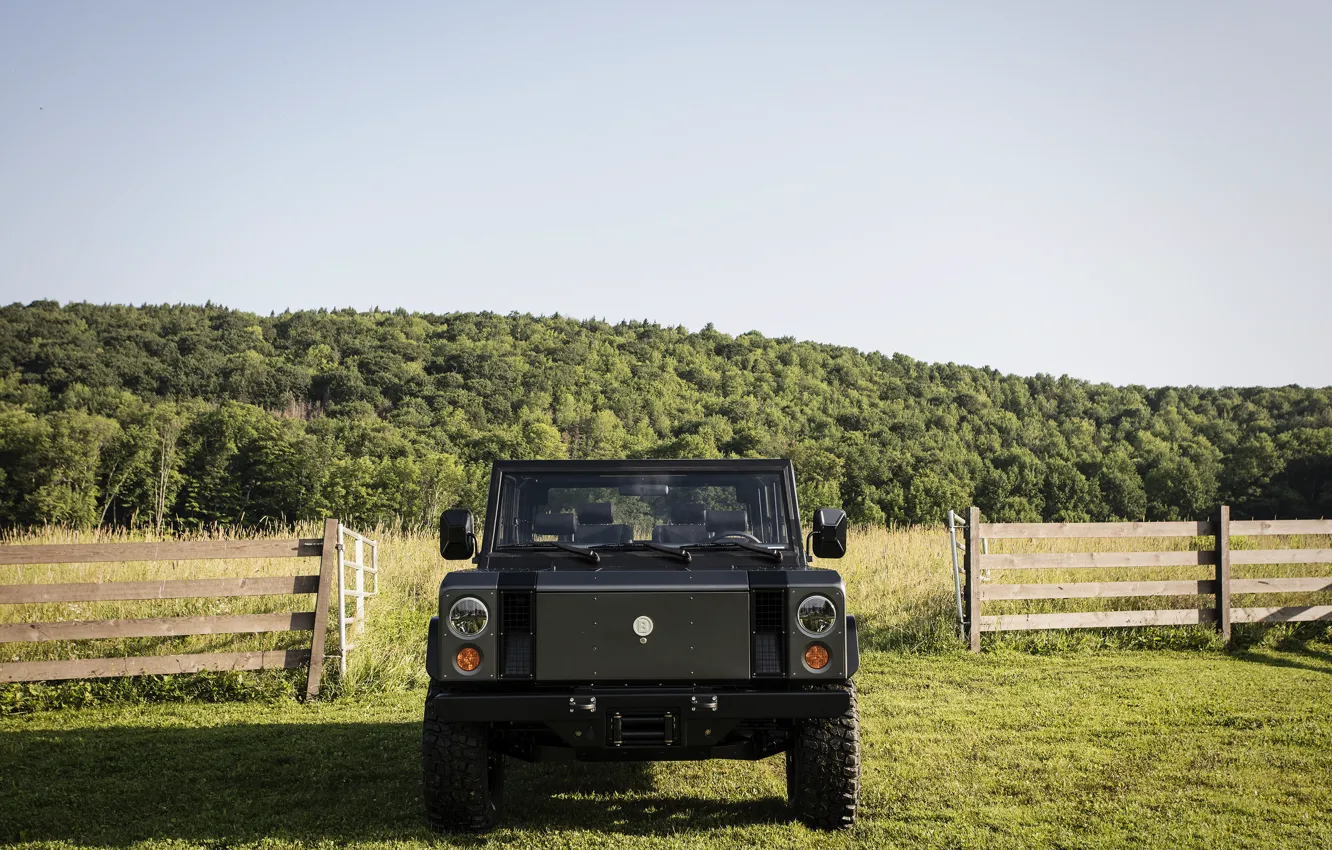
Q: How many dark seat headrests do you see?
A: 4